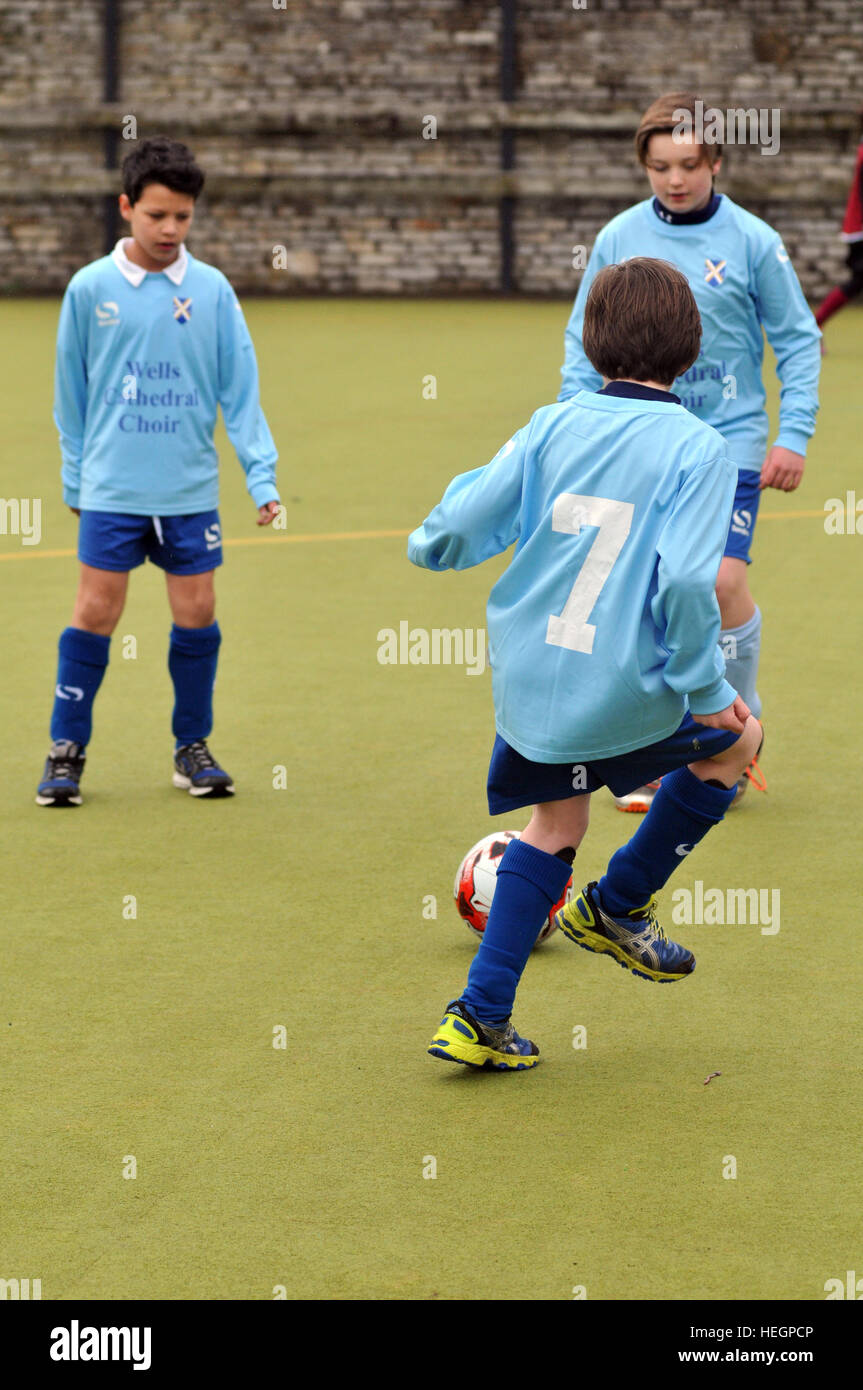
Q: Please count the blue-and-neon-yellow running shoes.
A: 2